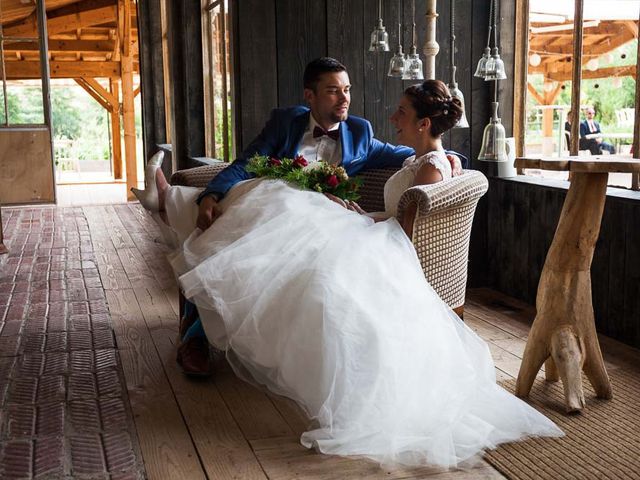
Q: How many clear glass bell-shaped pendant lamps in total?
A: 7